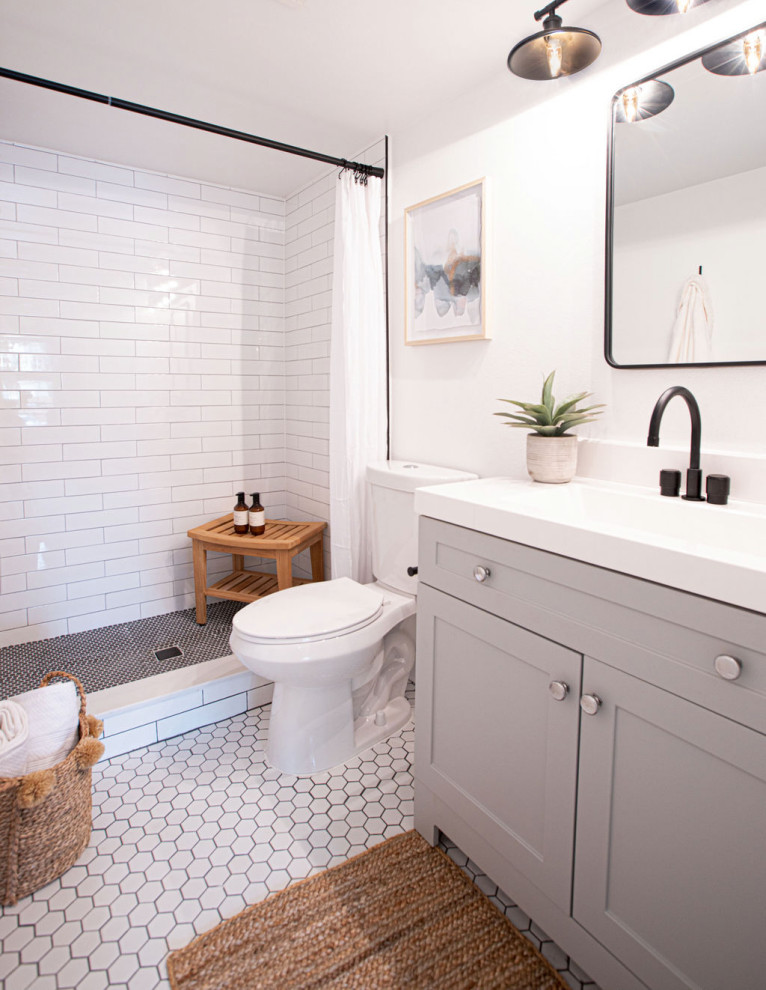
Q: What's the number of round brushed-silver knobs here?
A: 4